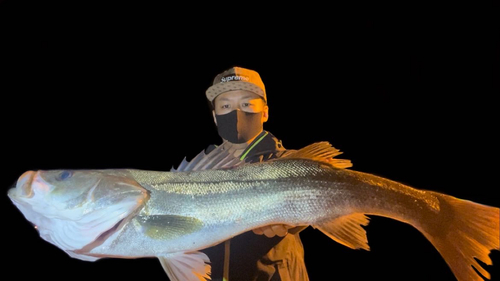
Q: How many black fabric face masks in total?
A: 1